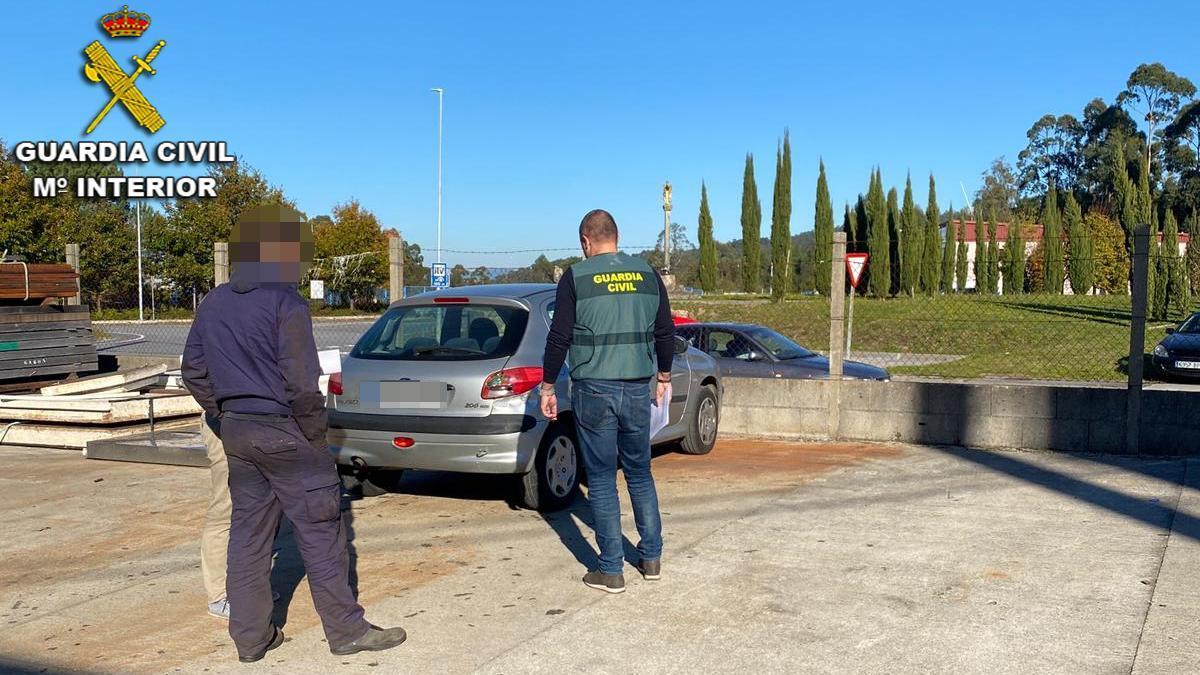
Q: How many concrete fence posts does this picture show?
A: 5